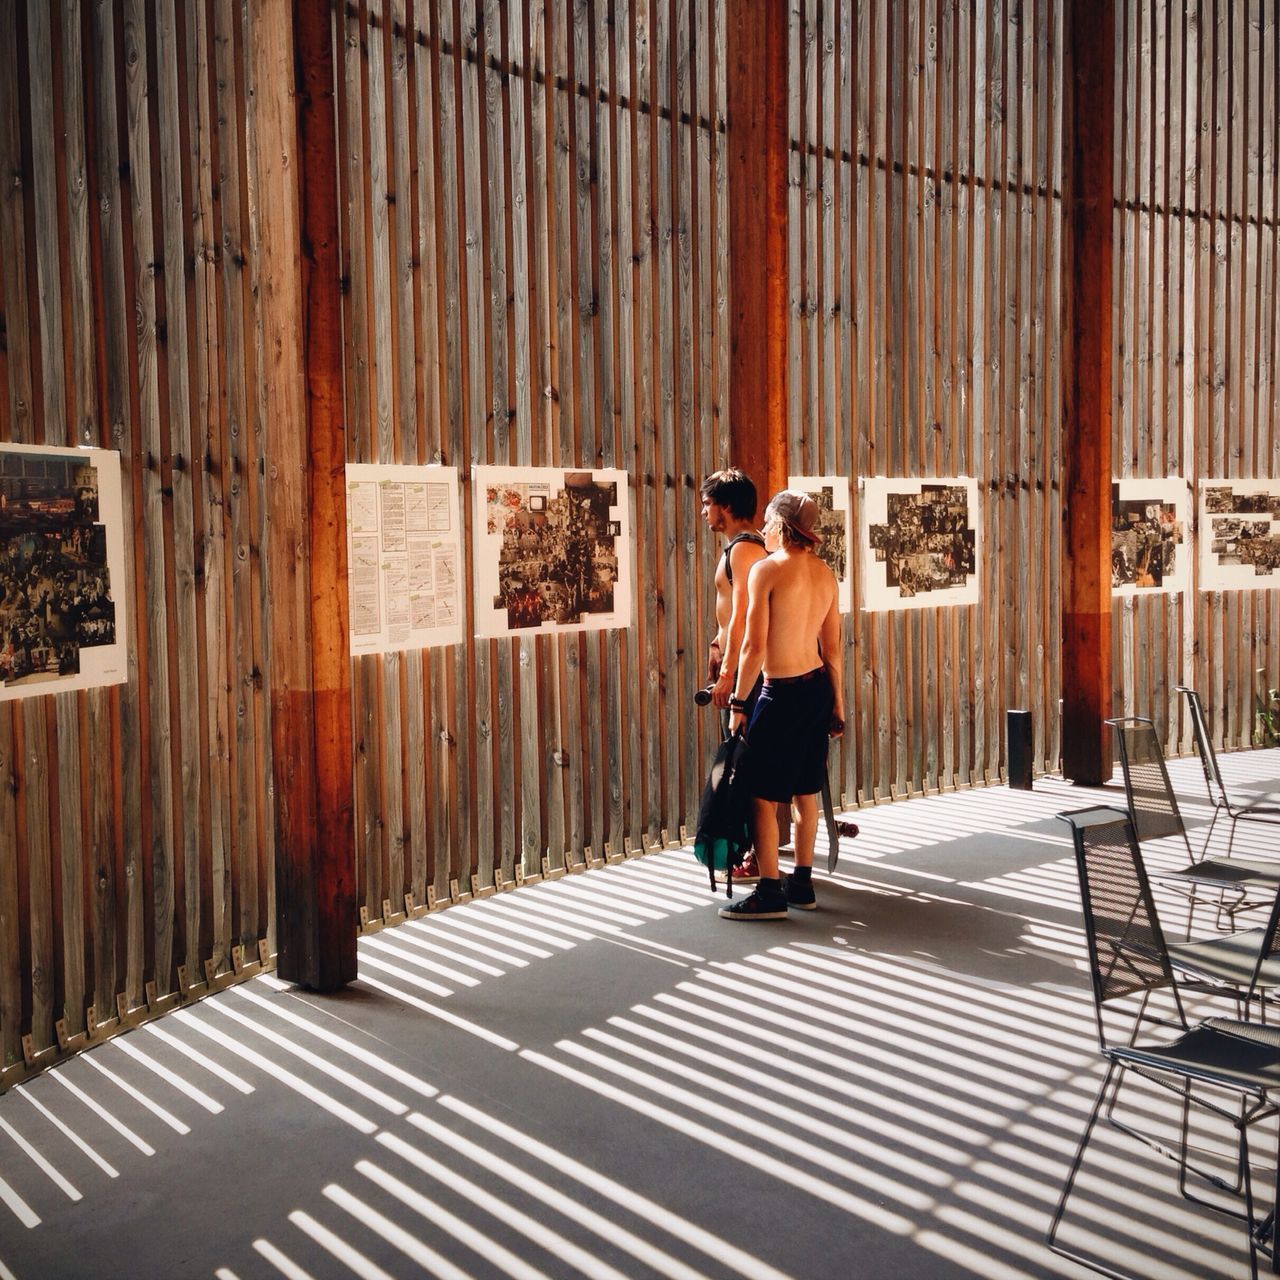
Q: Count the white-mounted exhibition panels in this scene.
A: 7